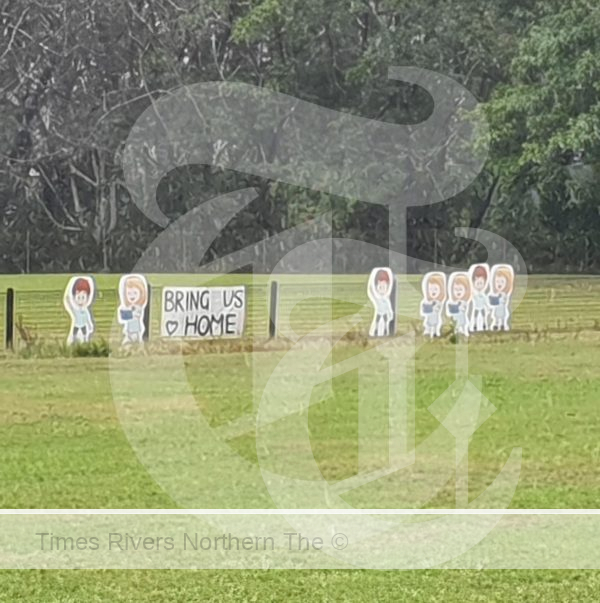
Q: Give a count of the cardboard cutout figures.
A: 7